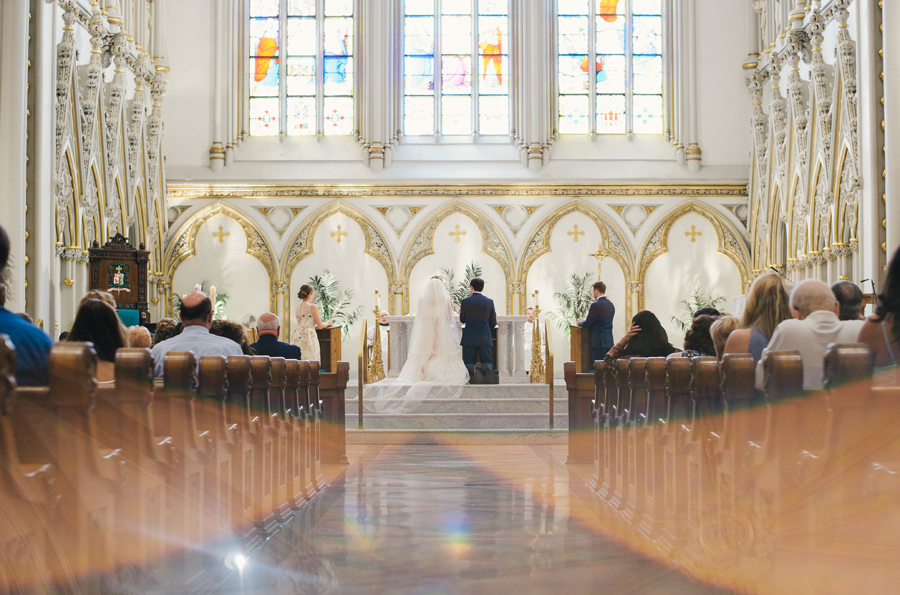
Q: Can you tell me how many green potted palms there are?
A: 5